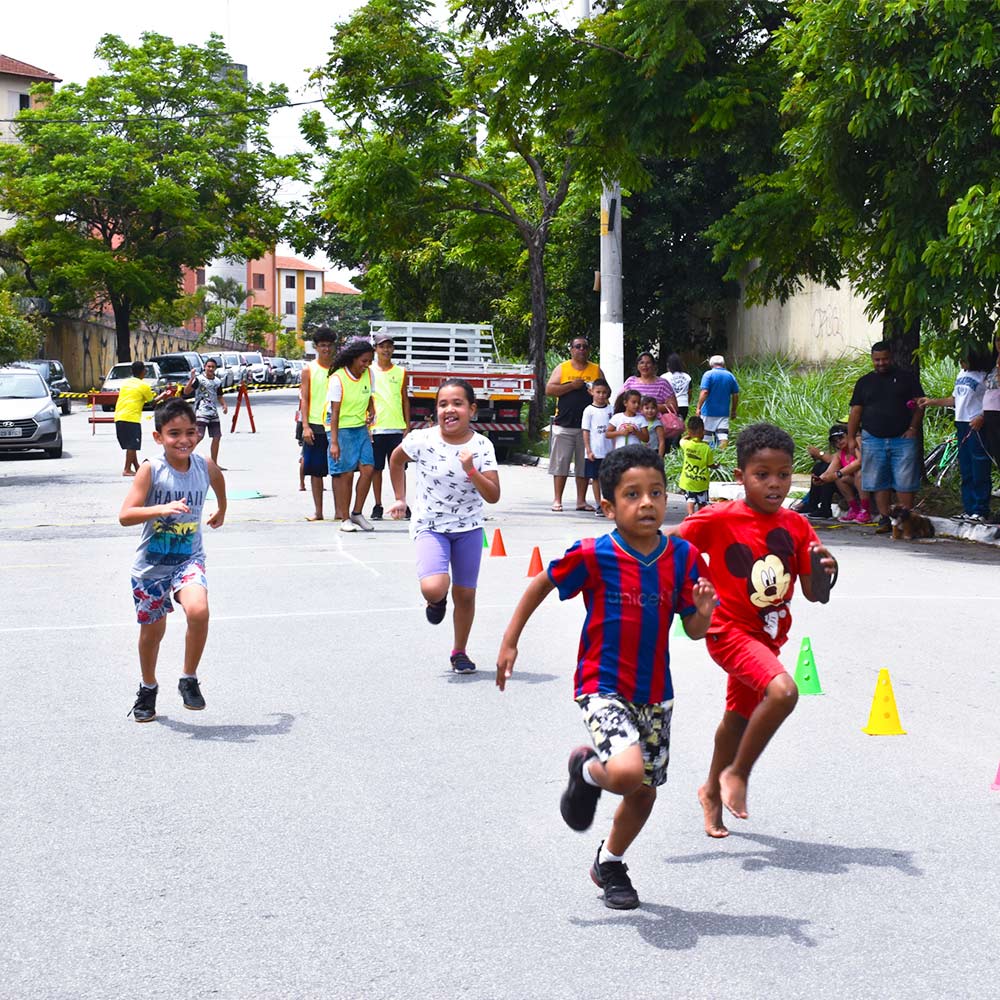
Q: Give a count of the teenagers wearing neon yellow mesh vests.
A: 3